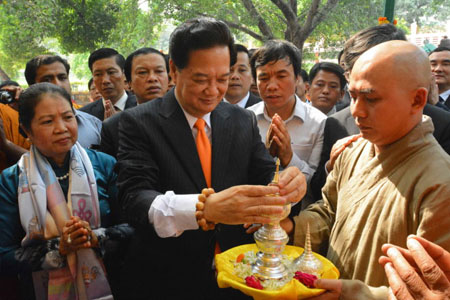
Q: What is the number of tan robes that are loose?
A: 1